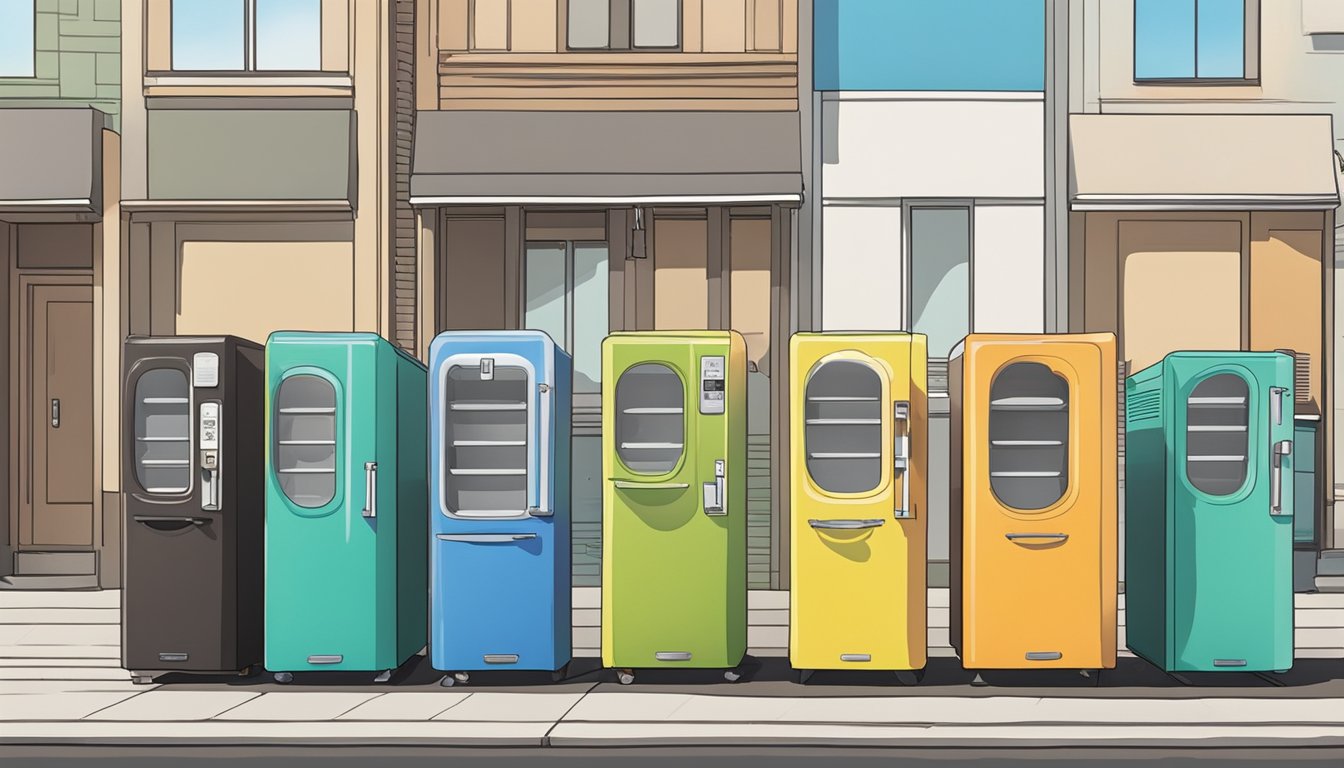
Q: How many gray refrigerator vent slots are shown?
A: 7